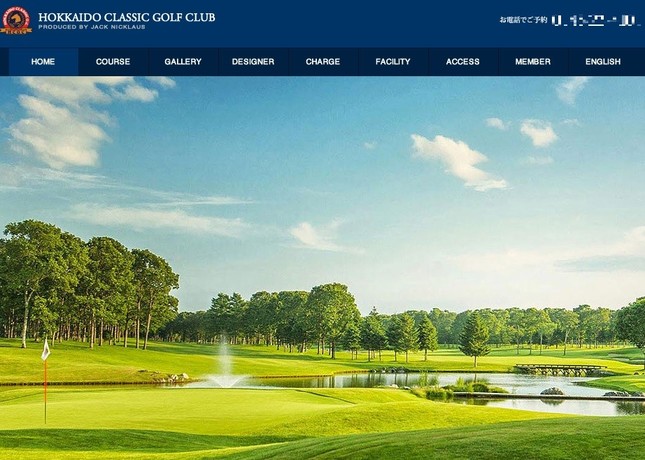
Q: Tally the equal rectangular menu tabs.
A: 9